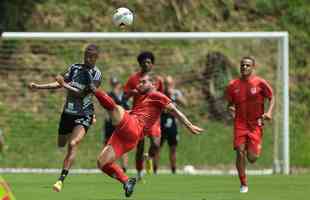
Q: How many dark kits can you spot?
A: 3